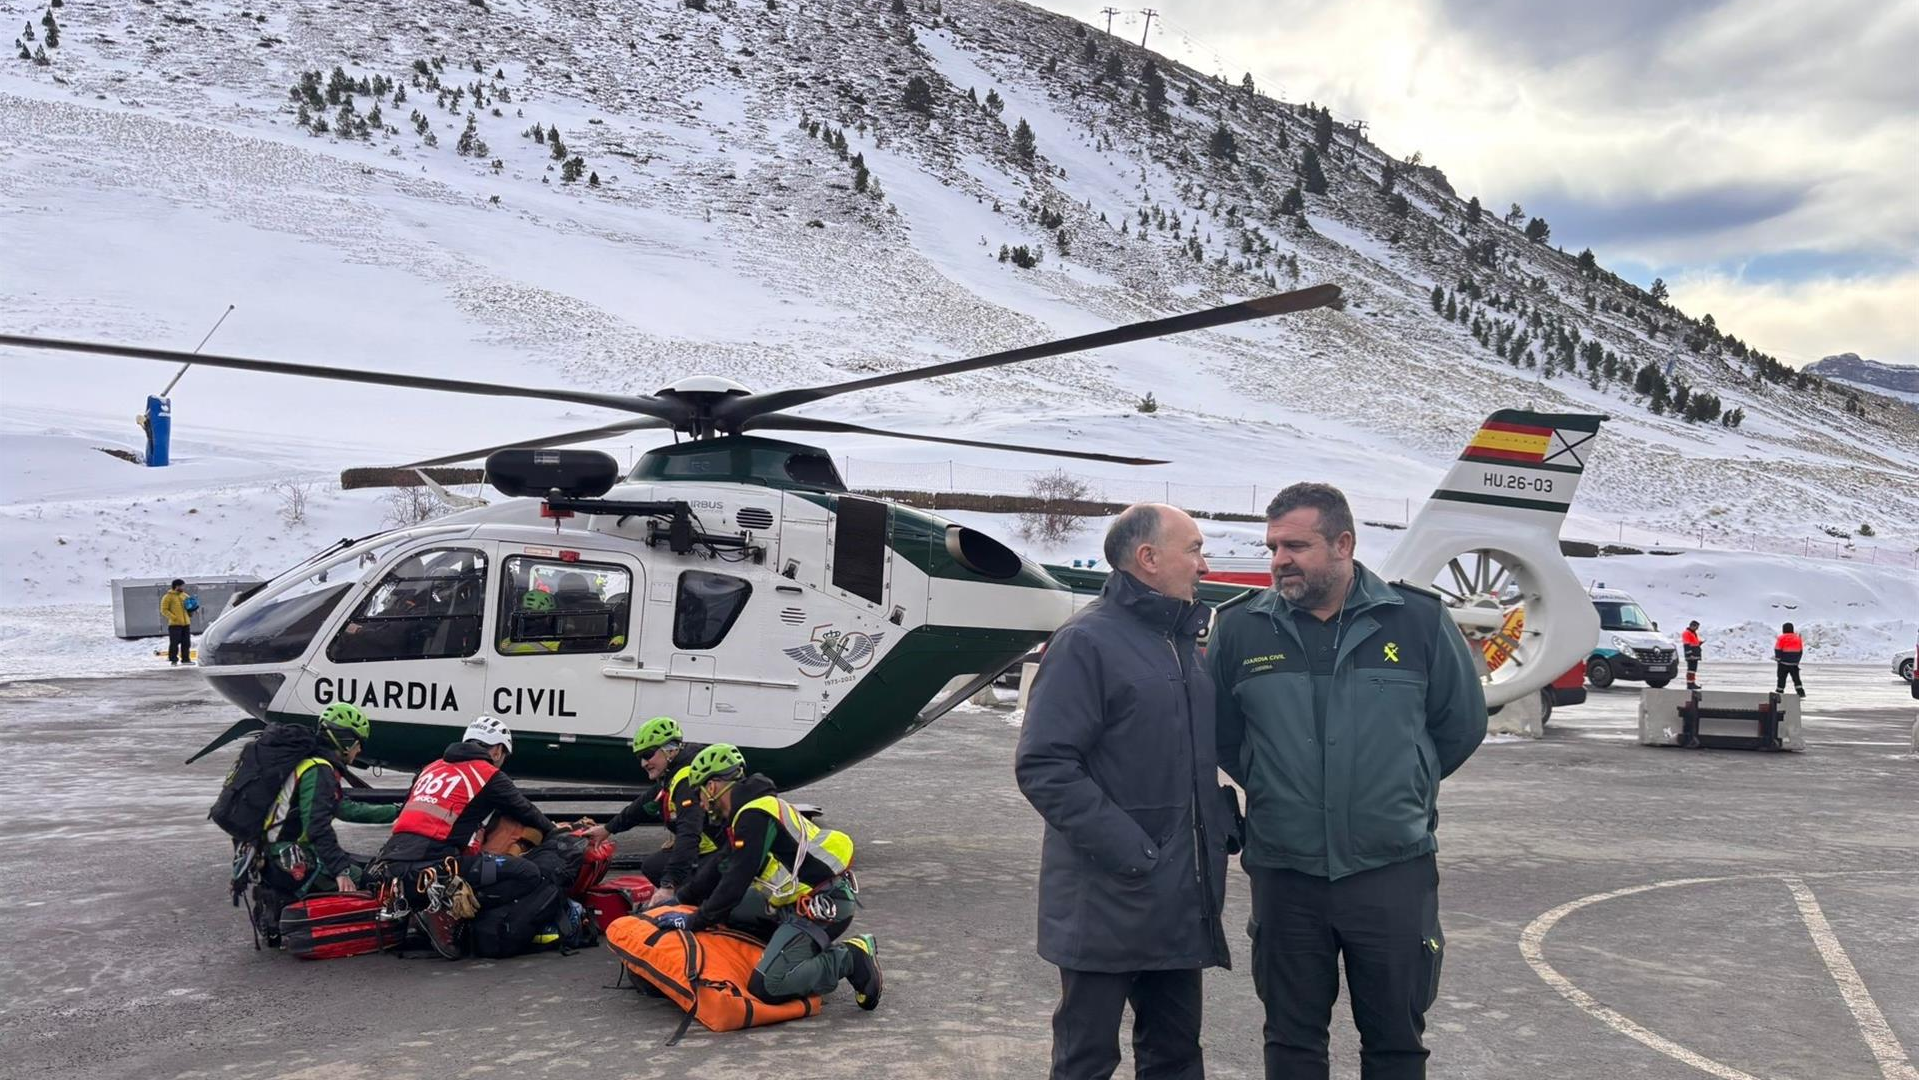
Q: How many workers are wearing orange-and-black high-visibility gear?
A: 2